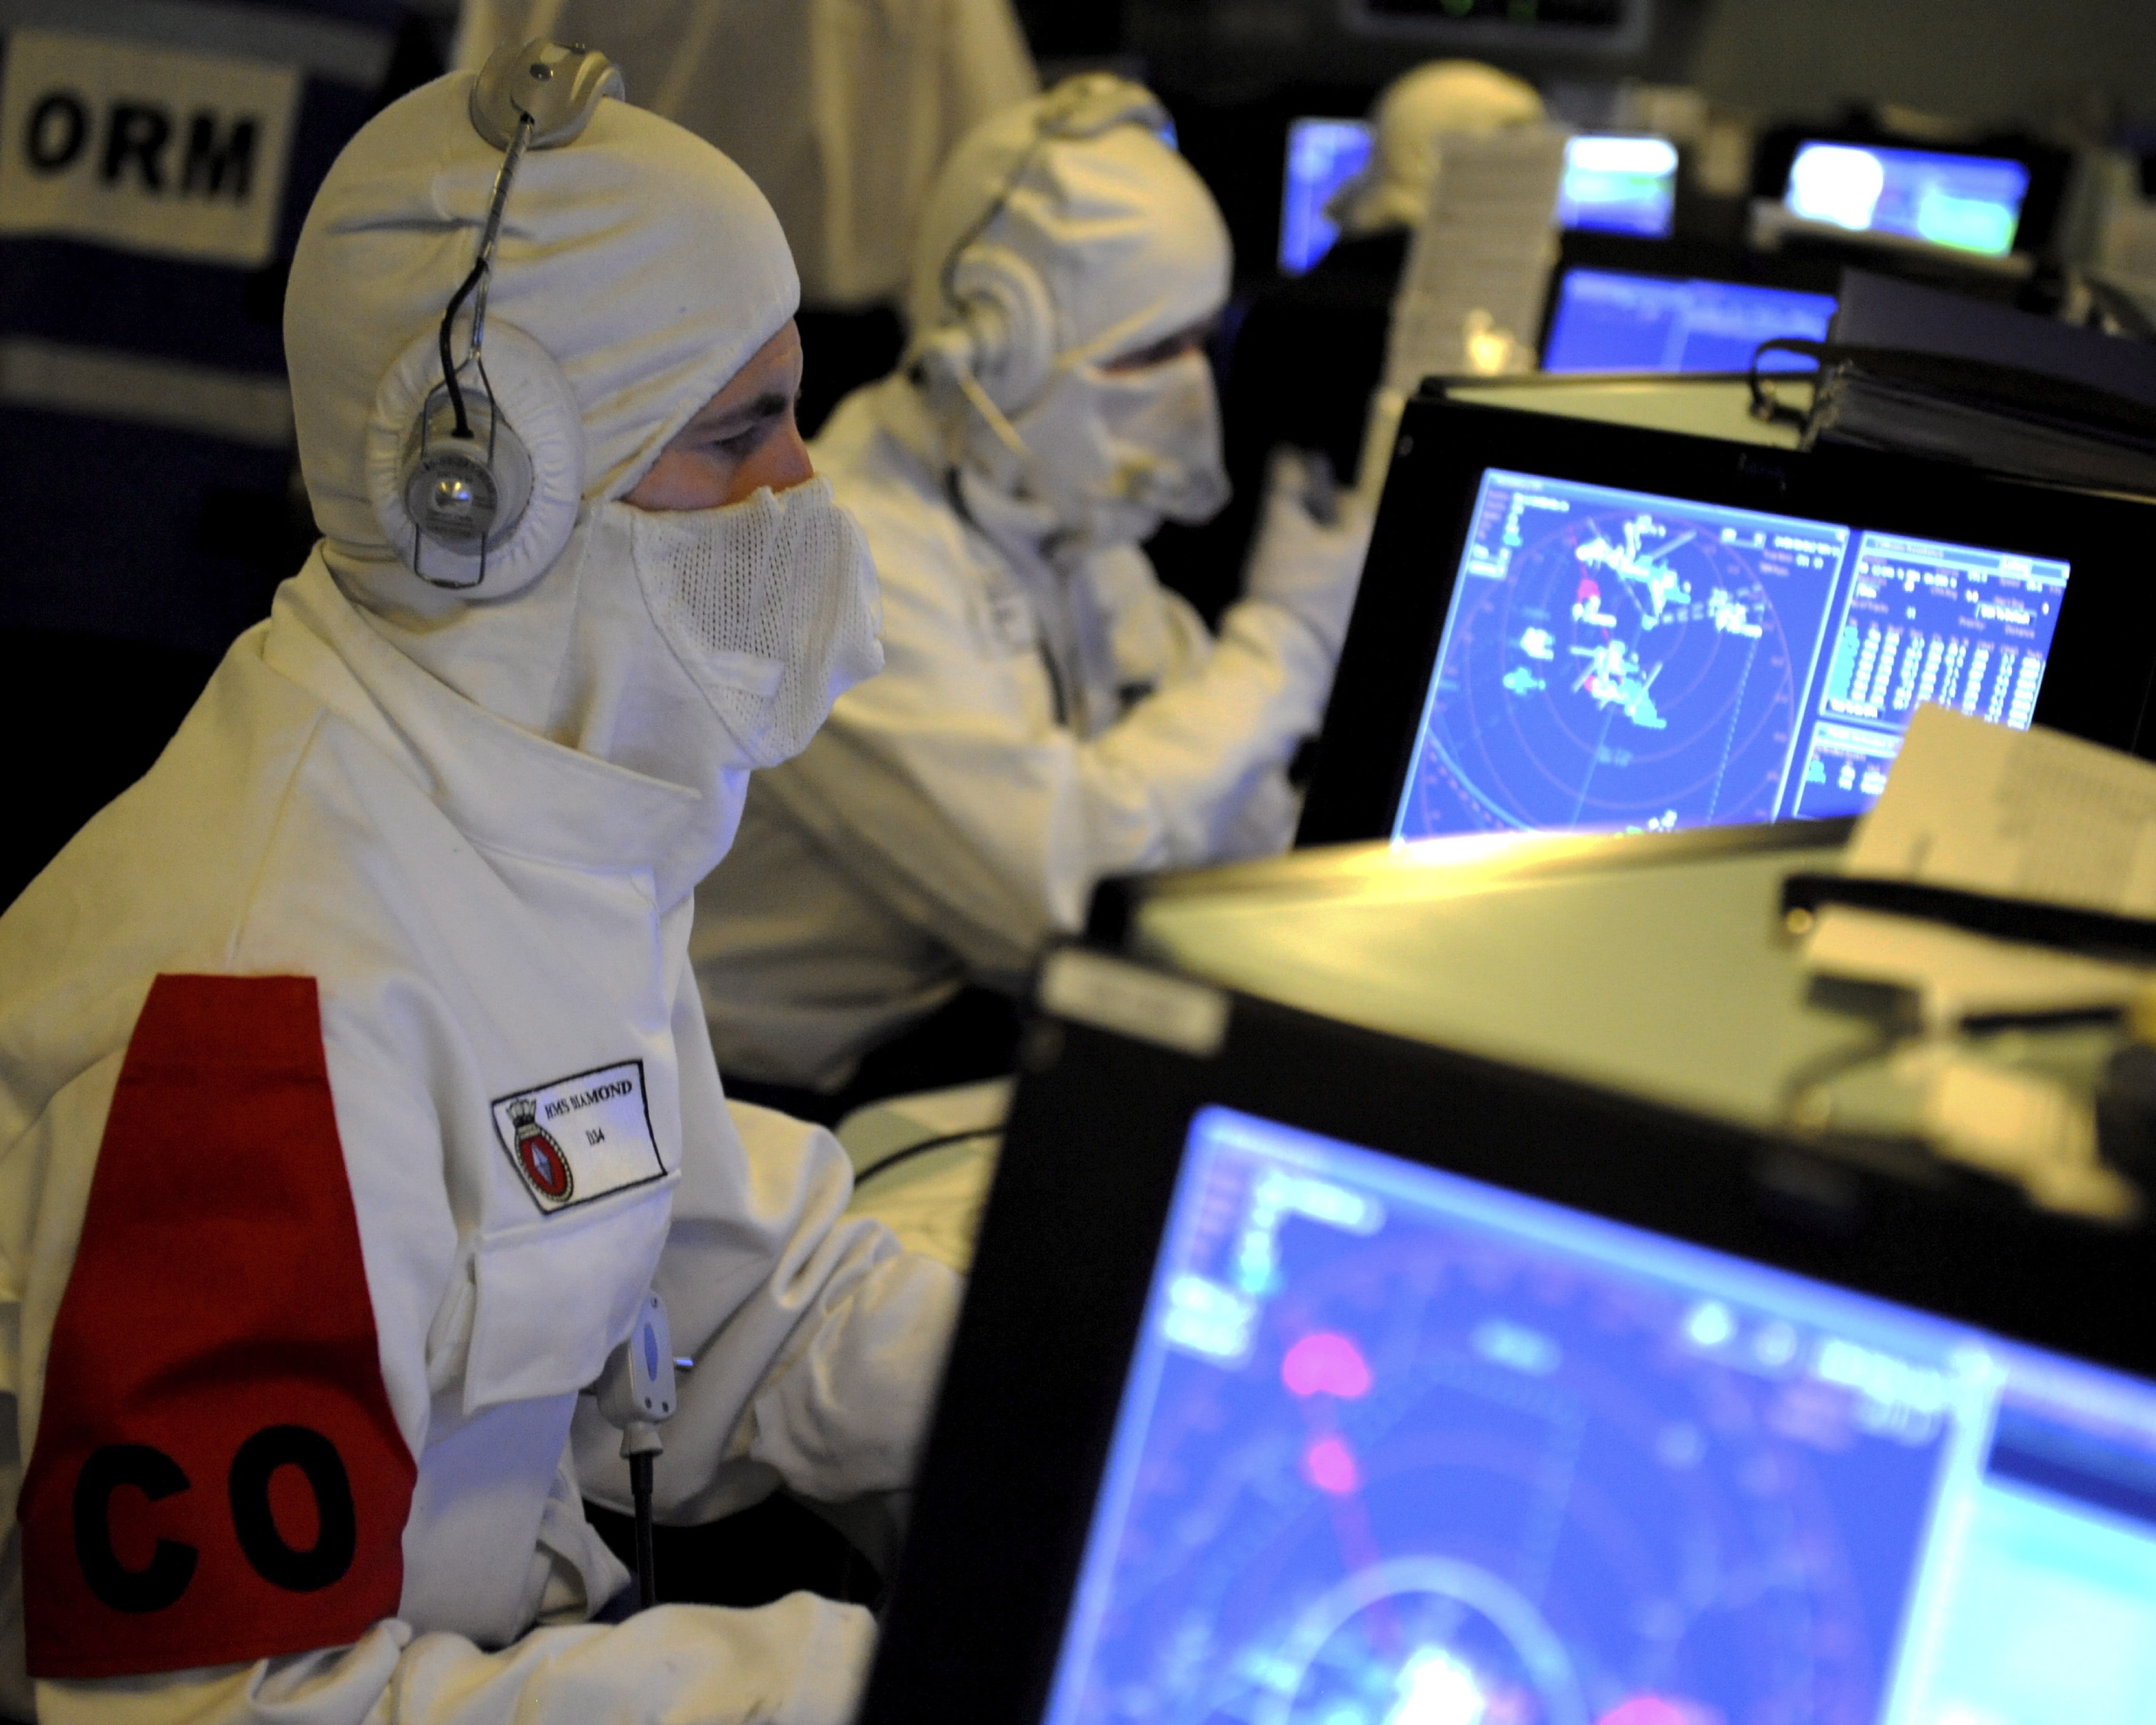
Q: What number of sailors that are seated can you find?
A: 3